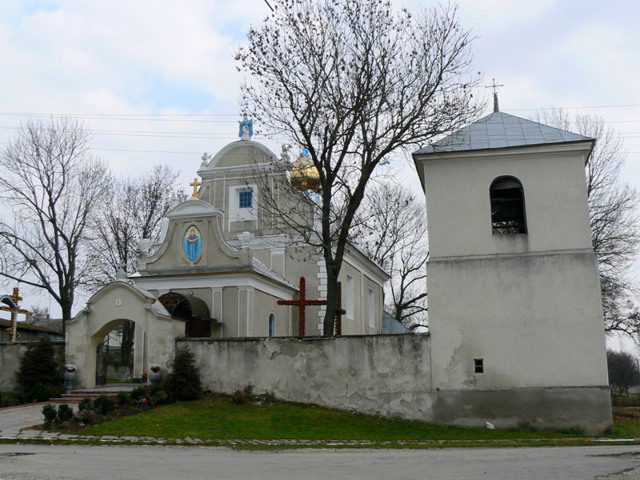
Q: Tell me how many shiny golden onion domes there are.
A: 1